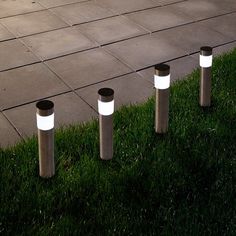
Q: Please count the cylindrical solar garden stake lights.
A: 4